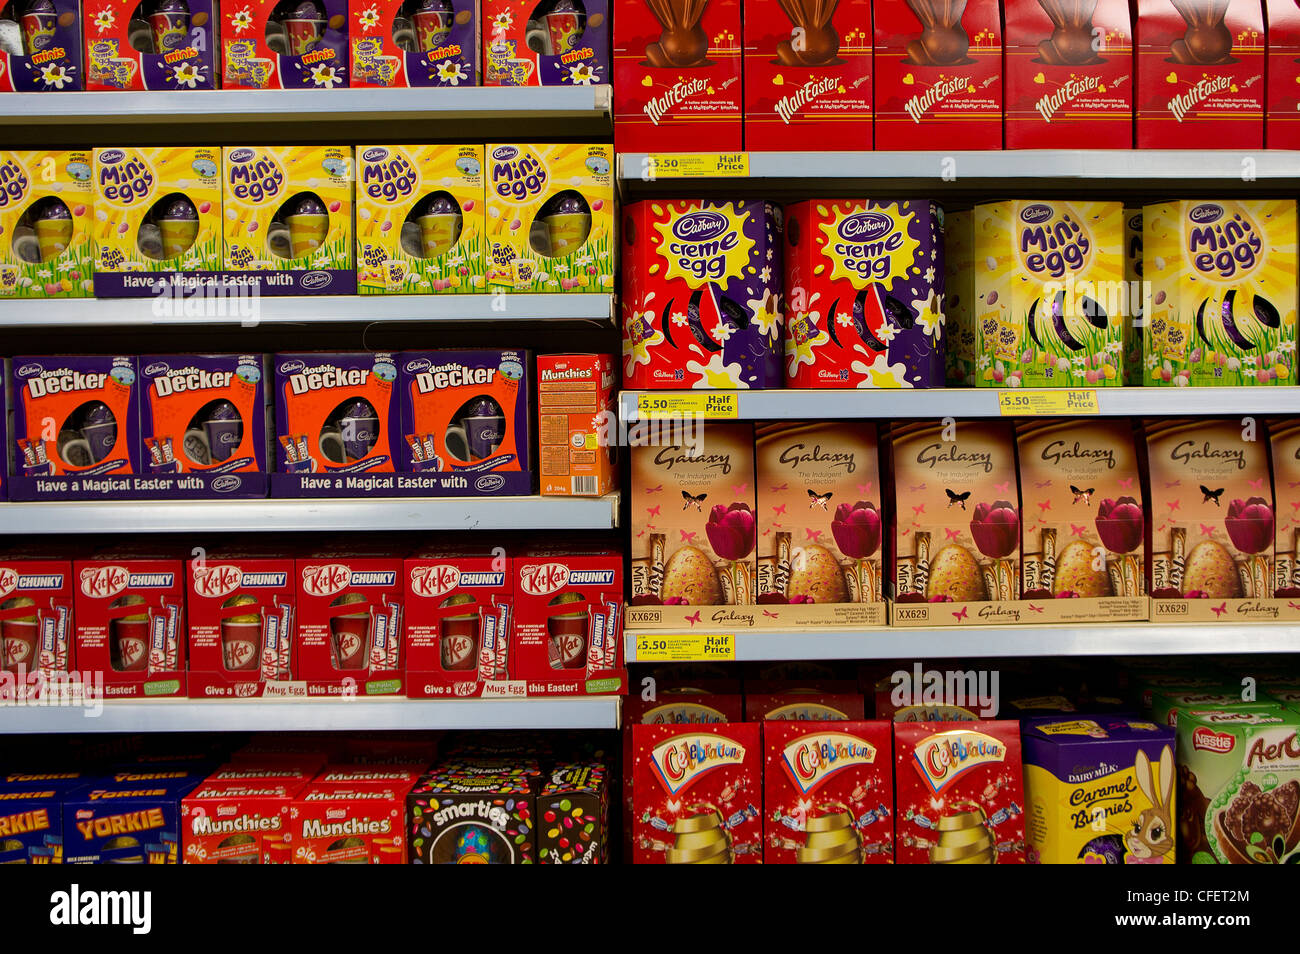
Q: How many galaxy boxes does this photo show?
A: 6